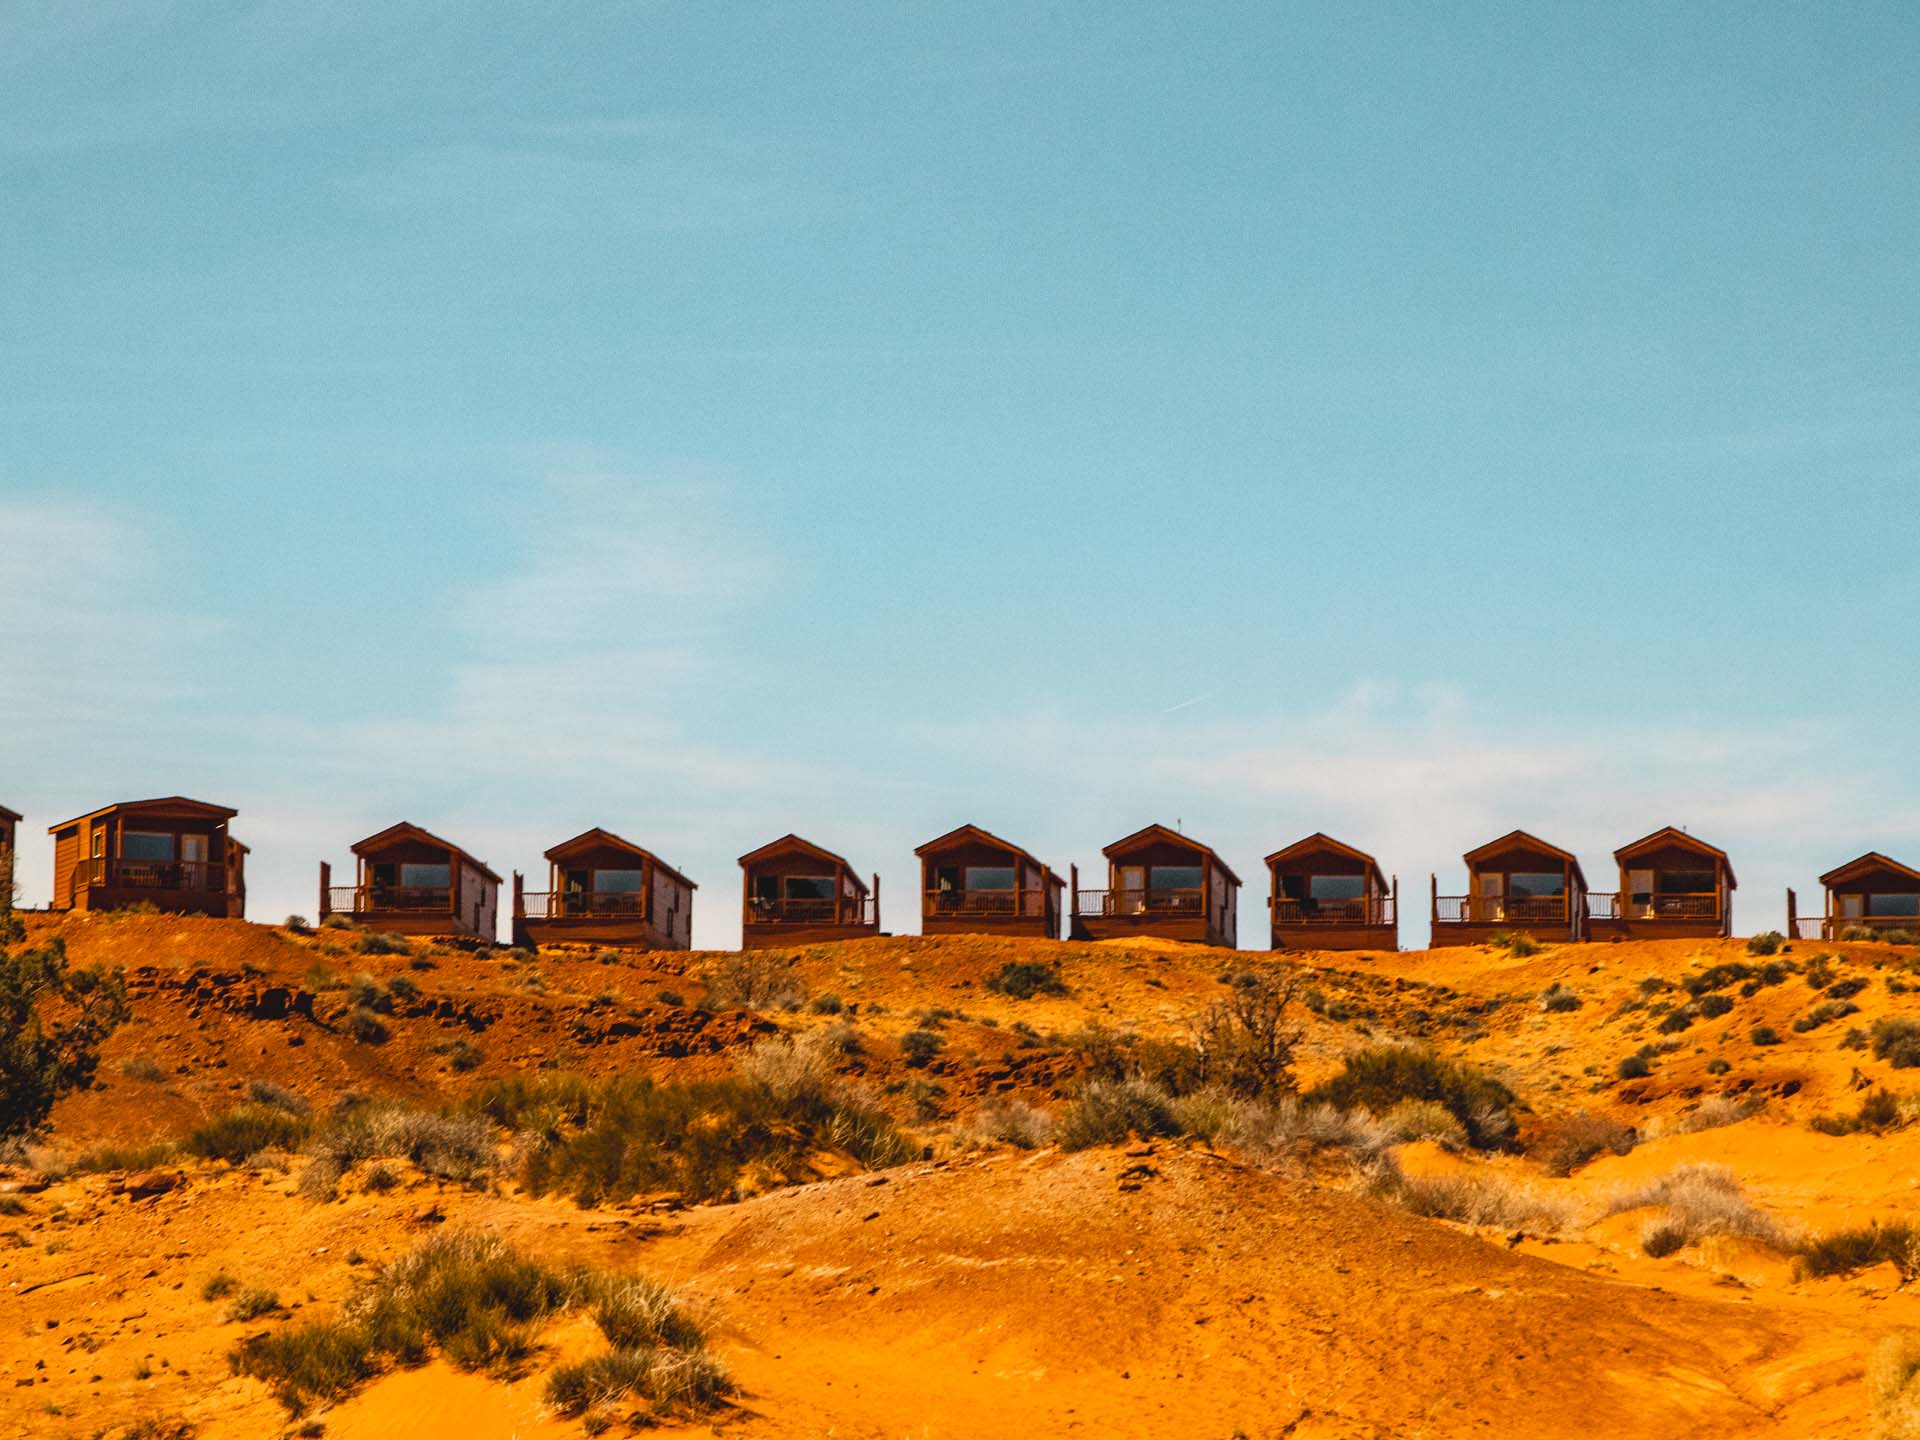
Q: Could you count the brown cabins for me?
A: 11